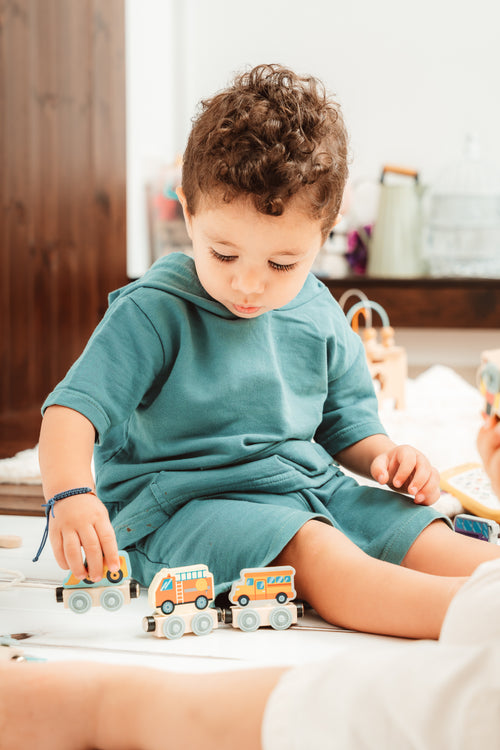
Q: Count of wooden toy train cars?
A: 3